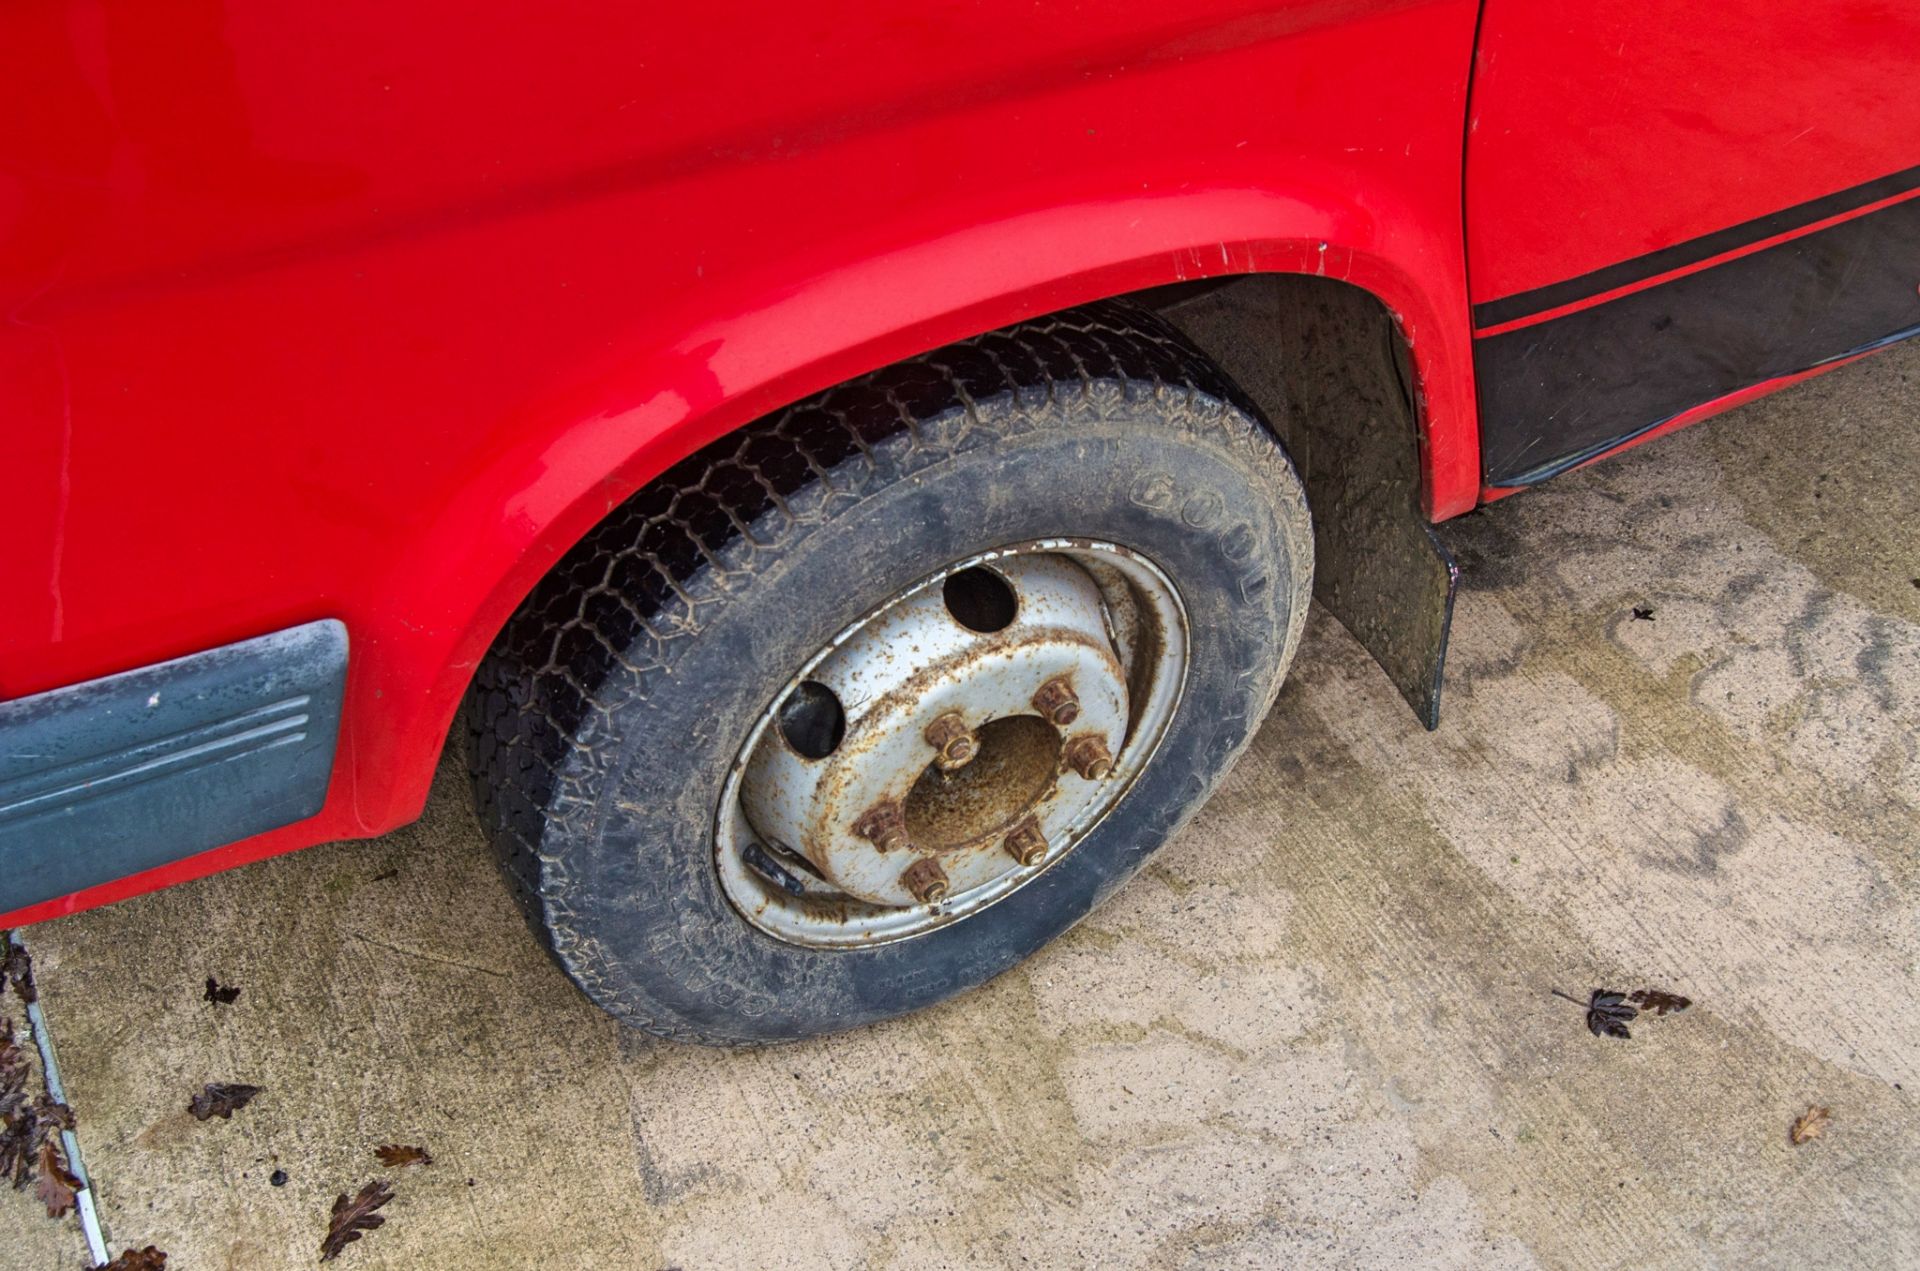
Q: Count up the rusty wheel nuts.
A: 6